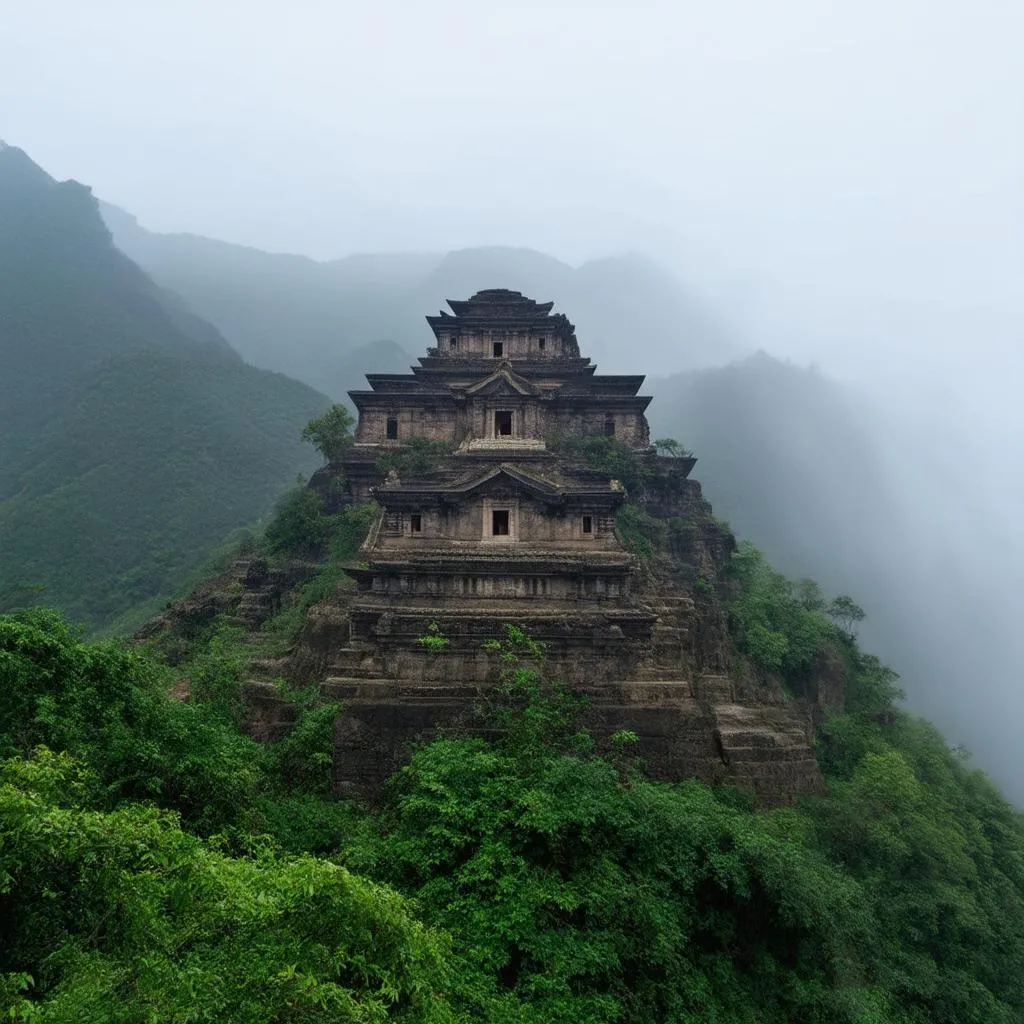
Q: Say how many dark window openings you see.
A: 9